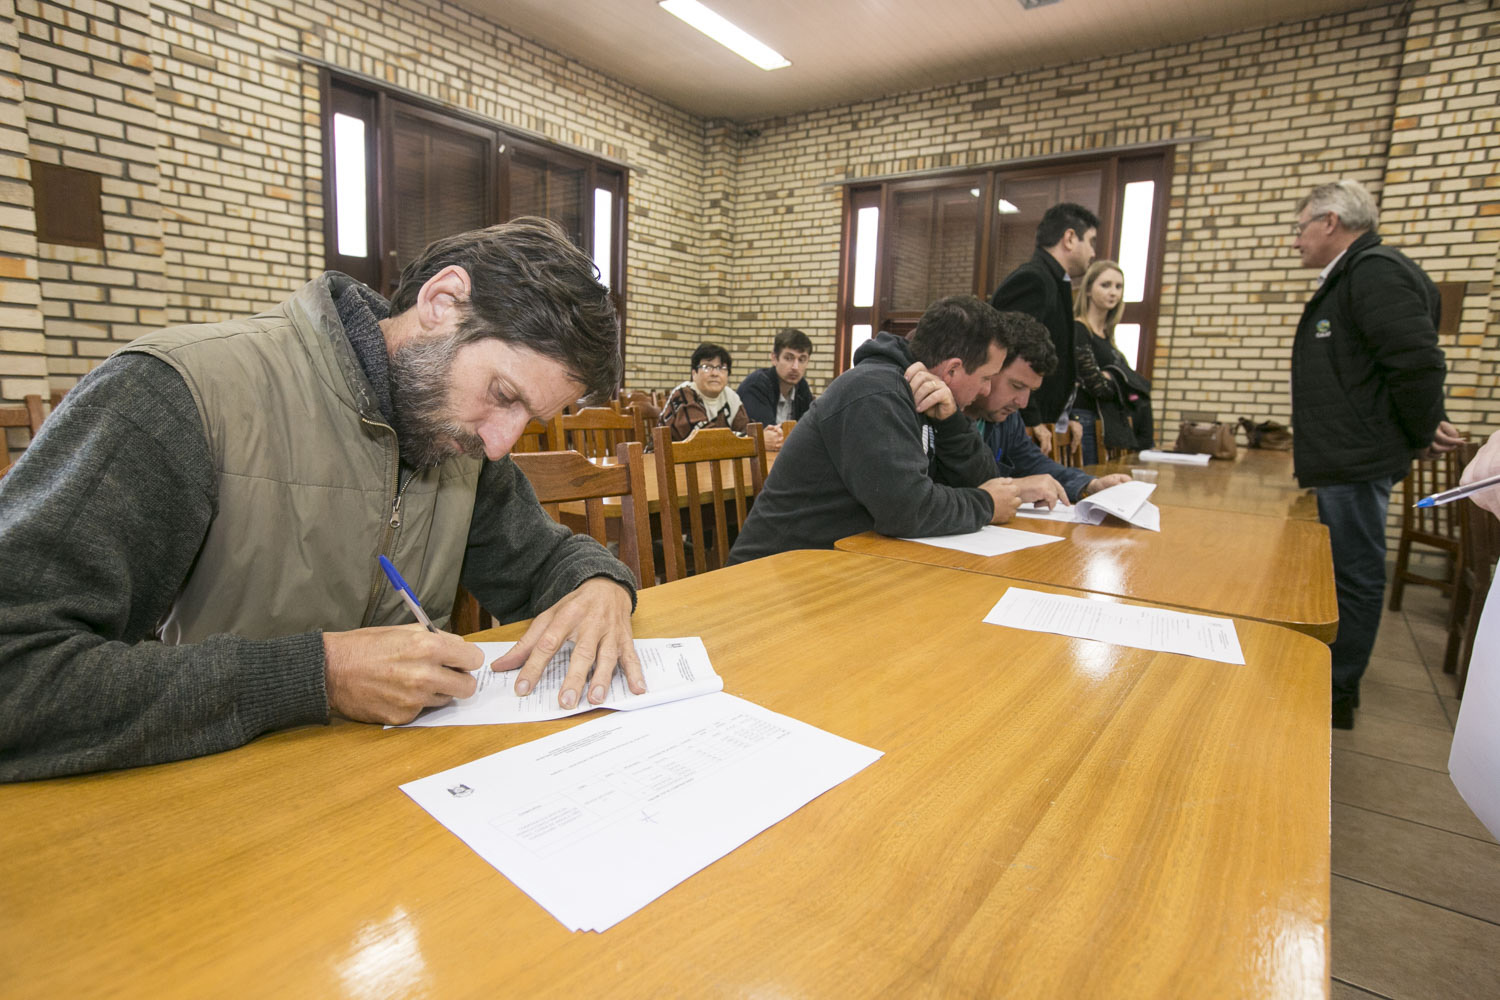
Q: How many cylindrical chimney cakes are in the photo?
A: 0